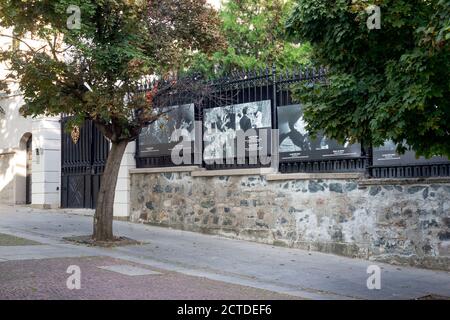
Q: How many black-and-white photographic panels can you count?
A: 4